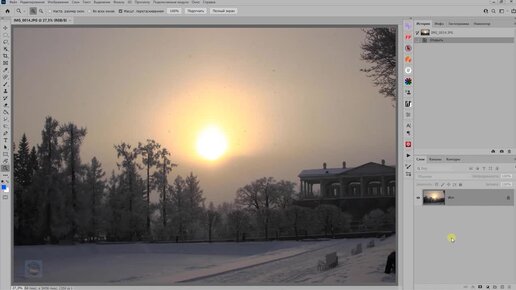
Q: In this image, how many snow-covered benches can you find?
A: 3